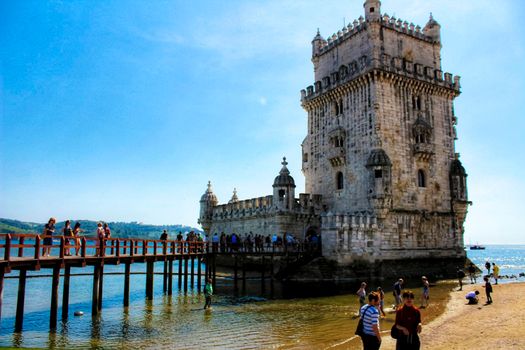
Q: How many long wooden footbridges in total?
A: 1